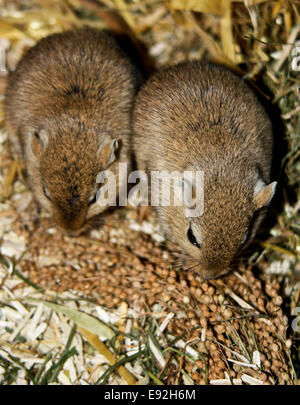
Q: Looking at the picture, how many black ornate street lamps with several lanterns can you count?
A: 0